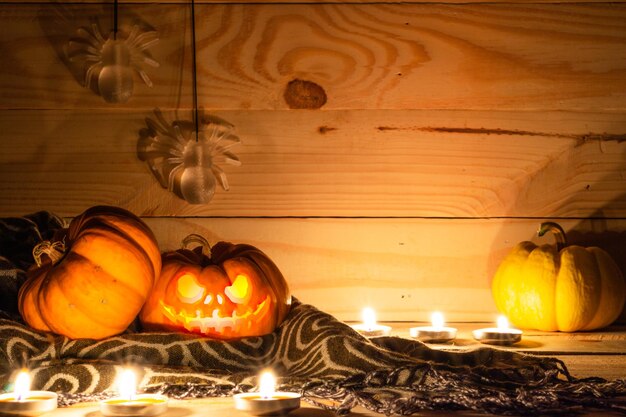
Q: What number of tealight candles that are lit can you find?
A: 6